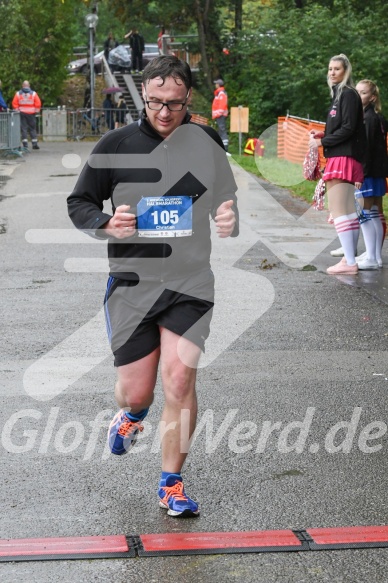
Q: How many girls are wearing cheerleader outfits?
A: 2